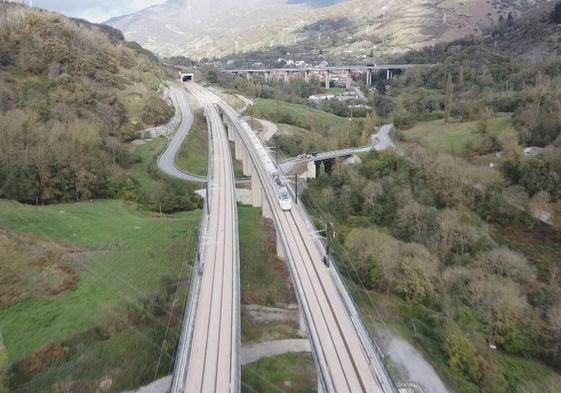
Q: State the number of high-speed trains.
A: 1